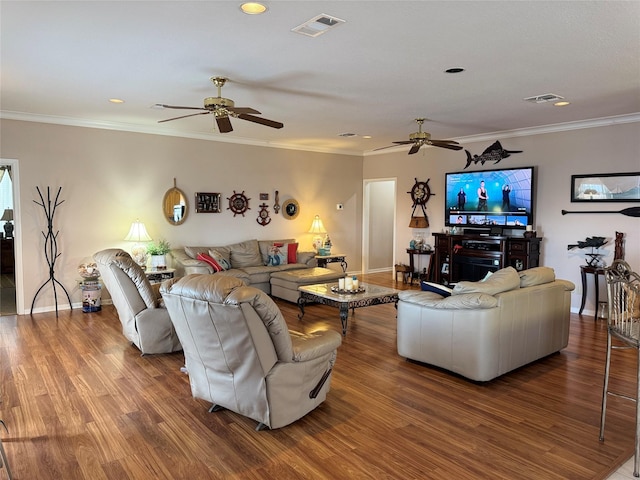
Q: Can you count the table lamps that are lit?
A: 2